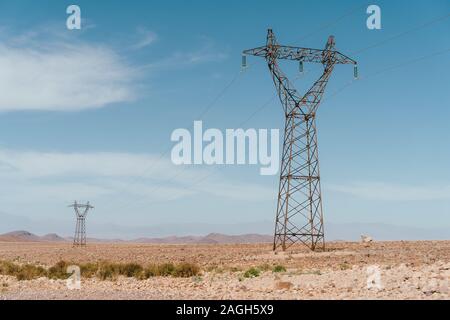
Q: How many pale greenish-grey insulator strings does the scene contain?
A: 3